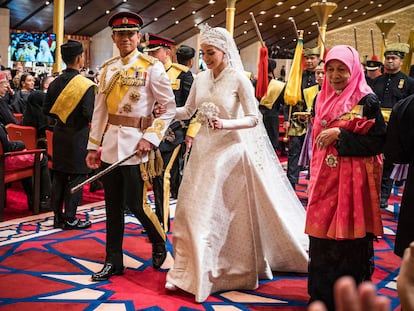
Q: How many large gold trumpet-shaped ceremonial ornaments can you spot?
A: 2